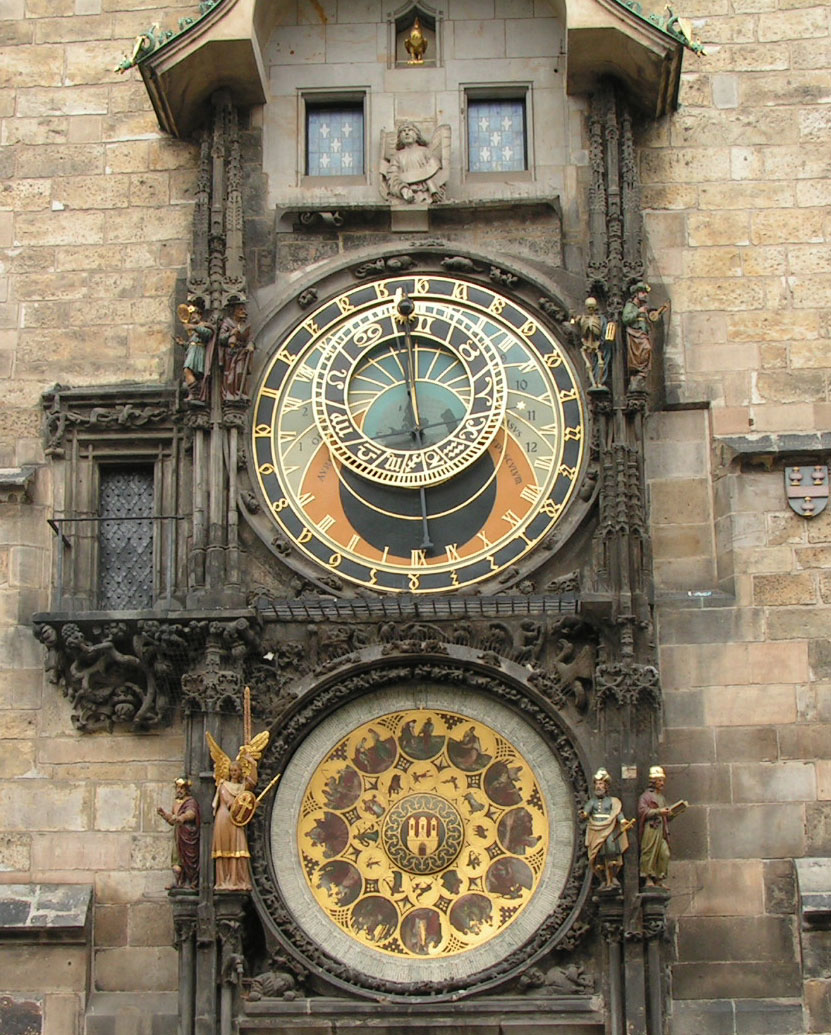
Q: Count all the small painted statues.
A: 8